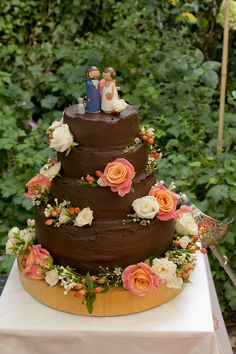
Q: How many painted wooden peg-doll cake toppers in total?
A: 2